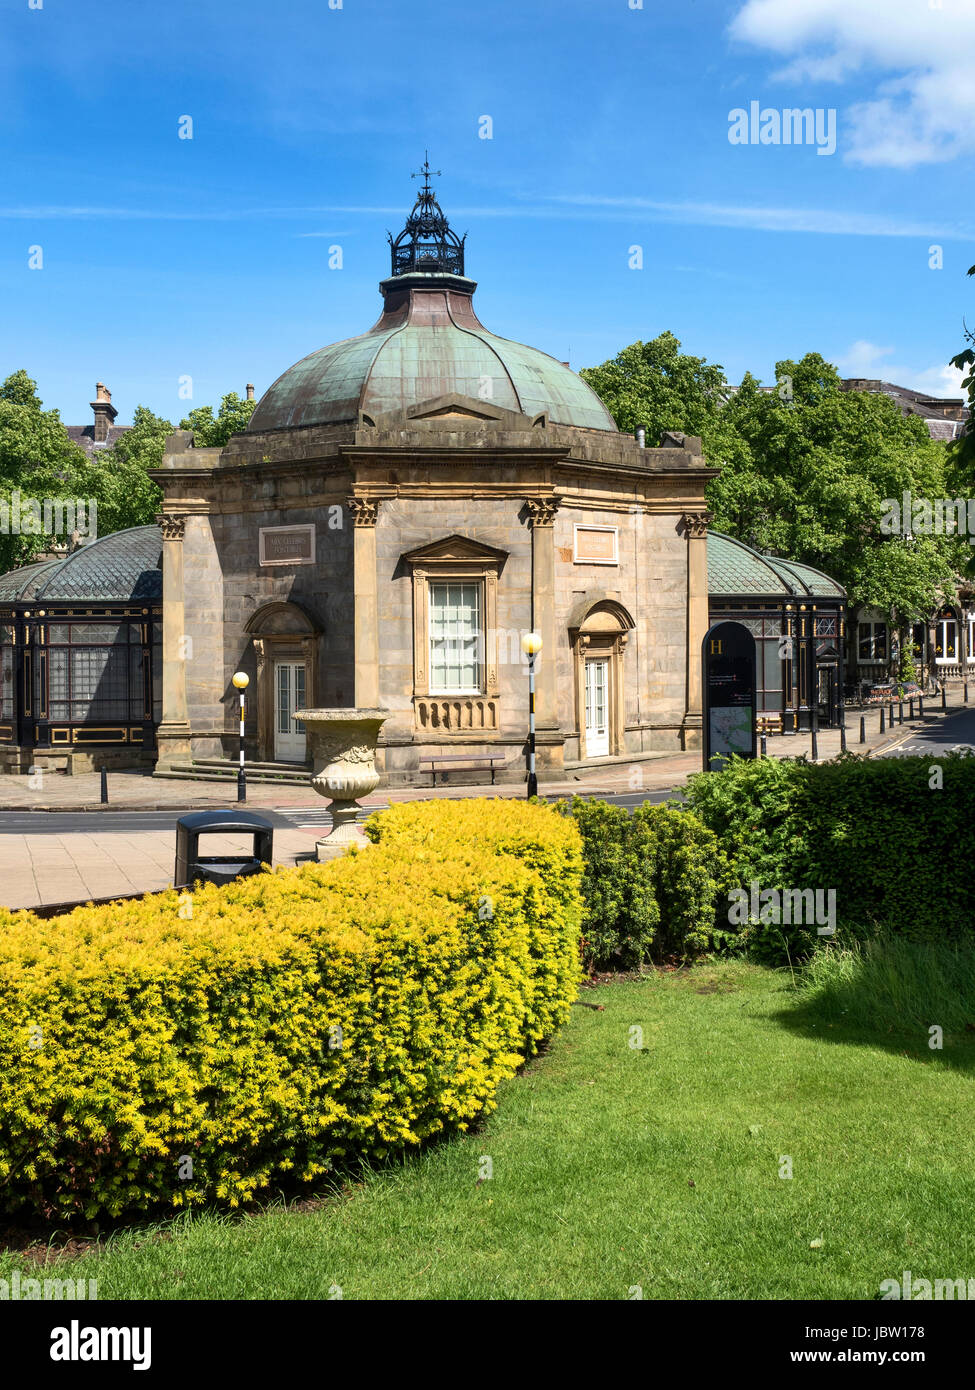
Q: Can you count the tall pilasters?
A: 4